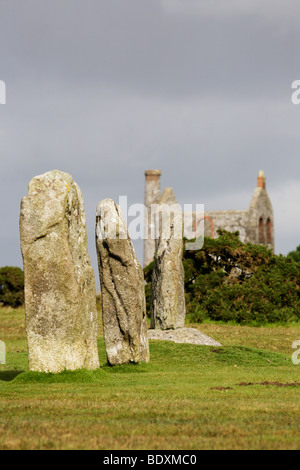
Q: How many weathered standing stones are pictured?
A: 3